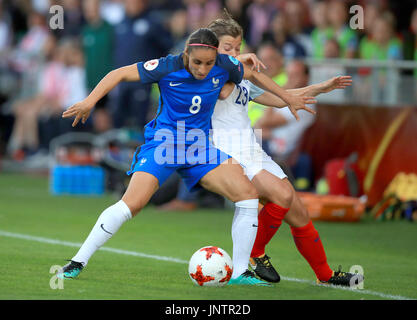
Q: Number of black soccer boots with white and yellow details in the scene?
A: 2